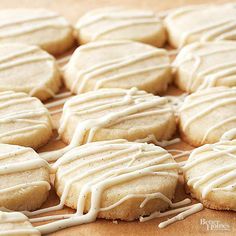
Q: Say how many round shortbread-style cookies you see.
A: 13